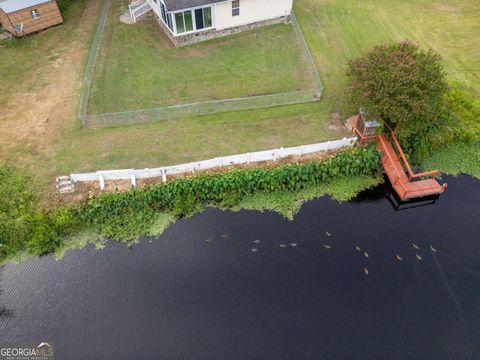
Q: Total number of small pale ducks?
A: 15